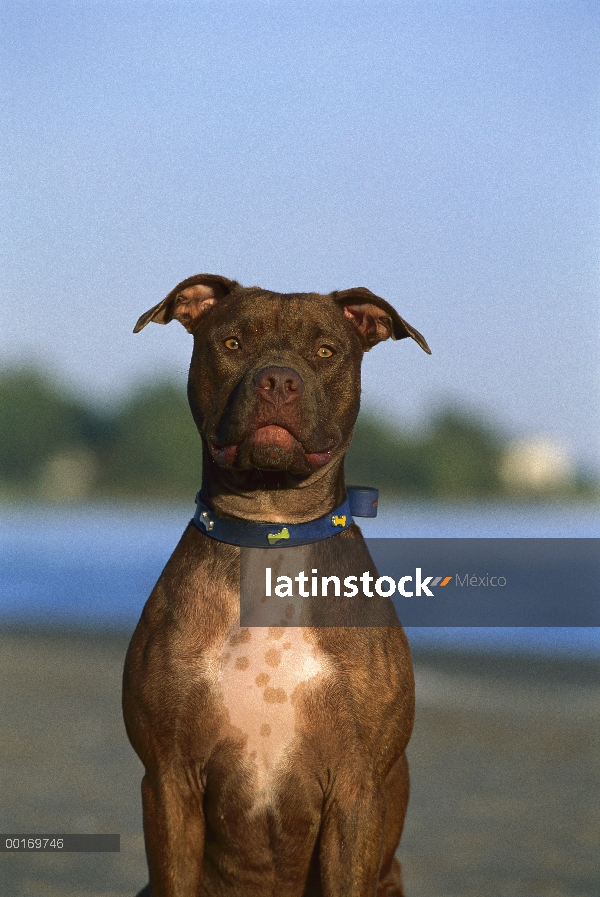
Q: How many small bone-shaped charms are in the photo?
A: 3